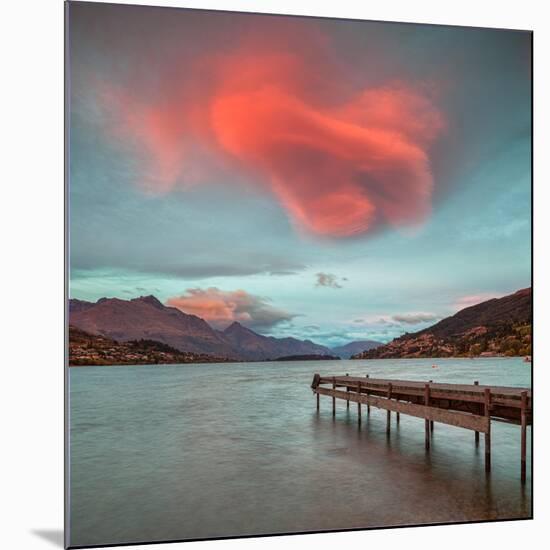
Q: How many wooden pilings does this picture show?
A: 12